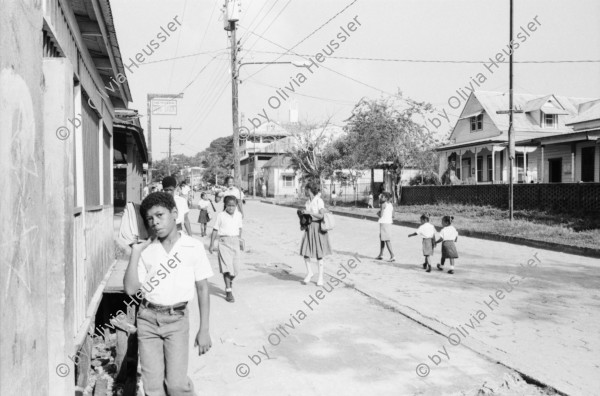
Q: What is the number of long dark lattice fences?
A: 1